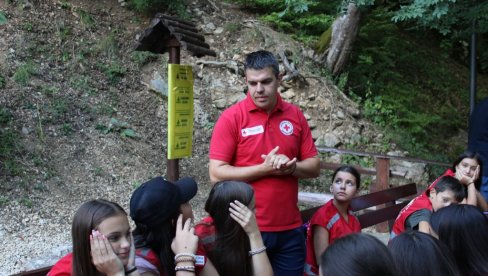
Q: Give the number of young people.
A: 9